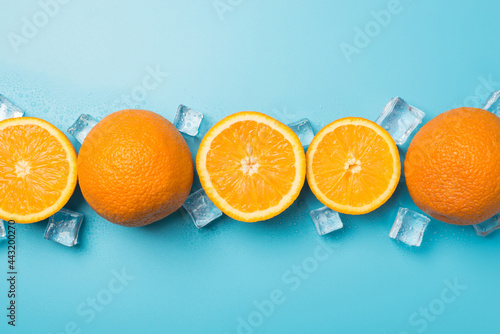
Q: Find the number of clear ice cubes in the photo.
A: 12